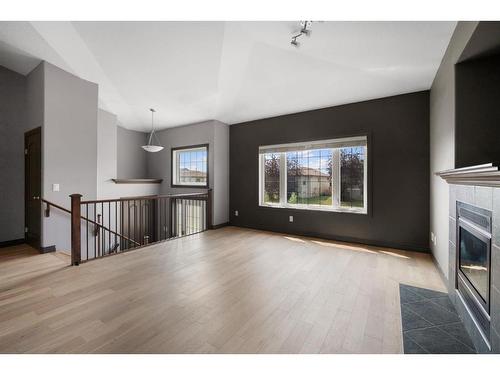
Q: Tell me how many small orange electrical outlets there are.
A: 0